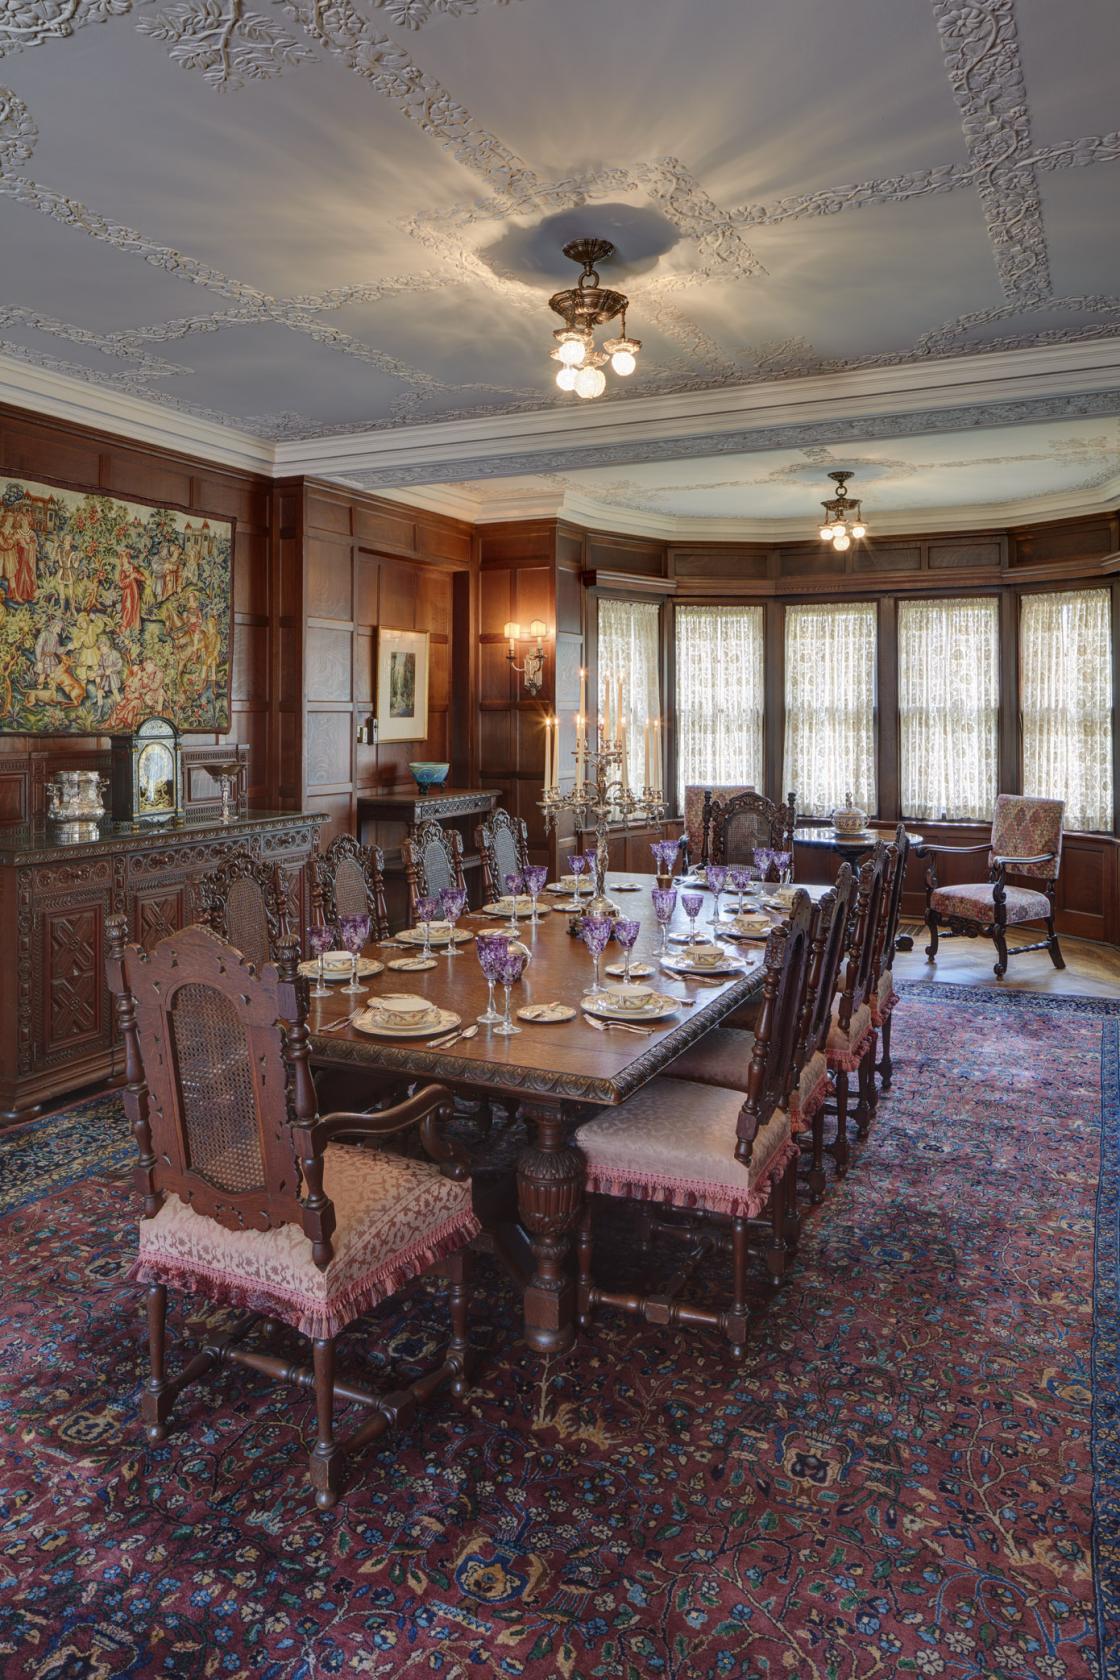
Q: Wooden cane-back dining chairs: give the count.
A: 10